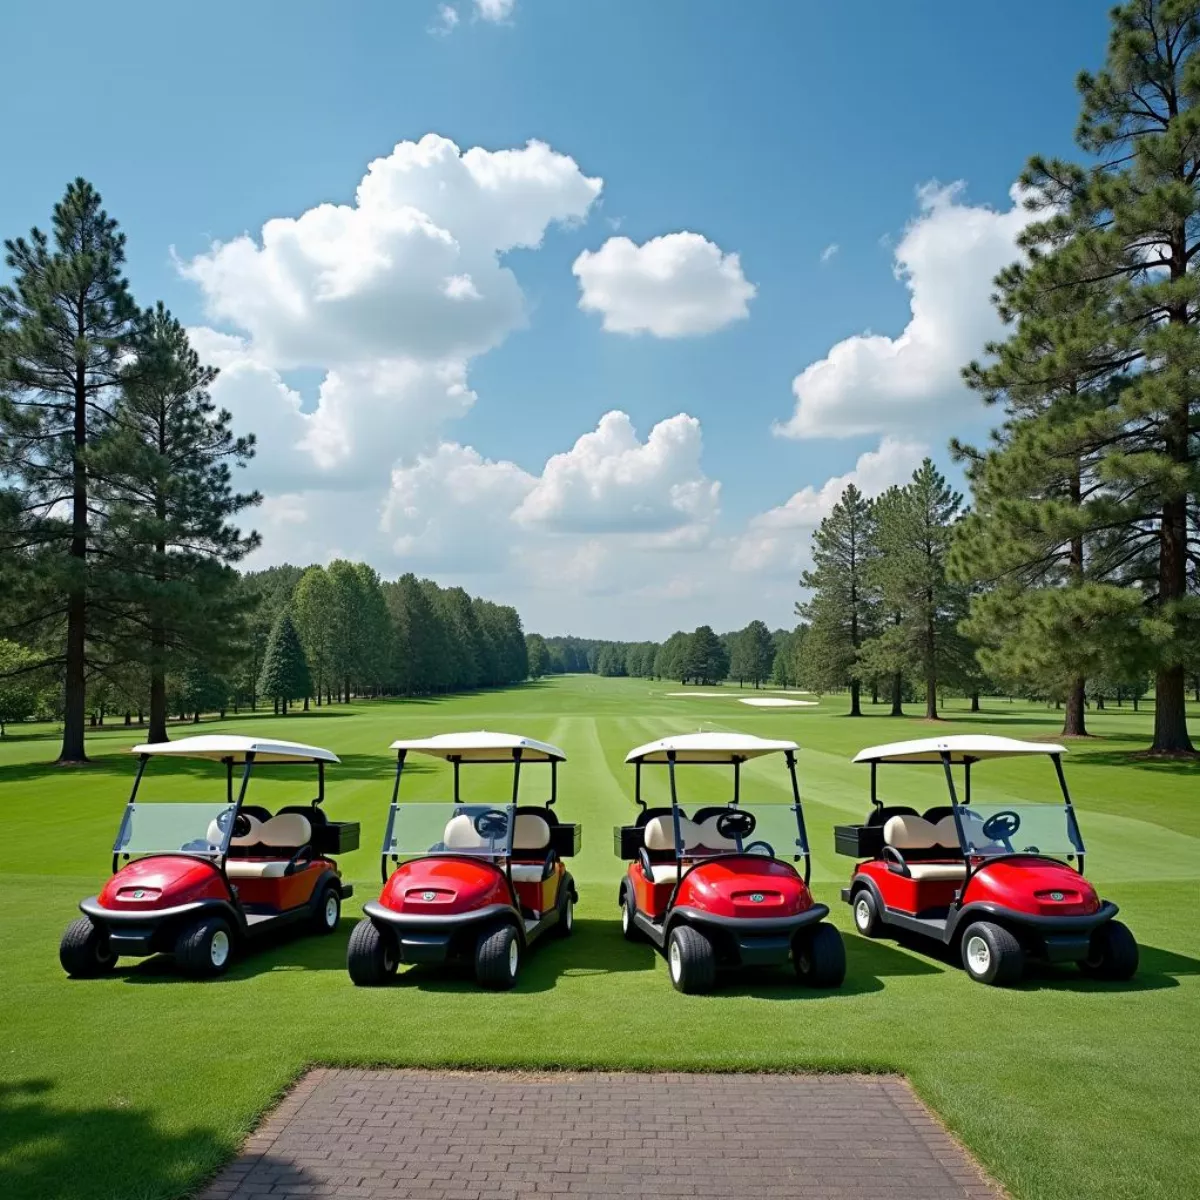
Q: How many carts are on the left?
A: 2